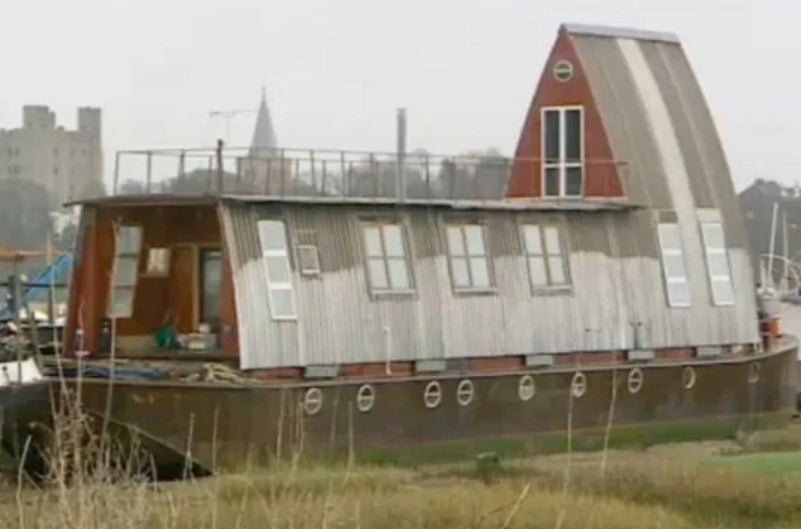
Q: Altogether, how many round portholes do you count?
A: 10